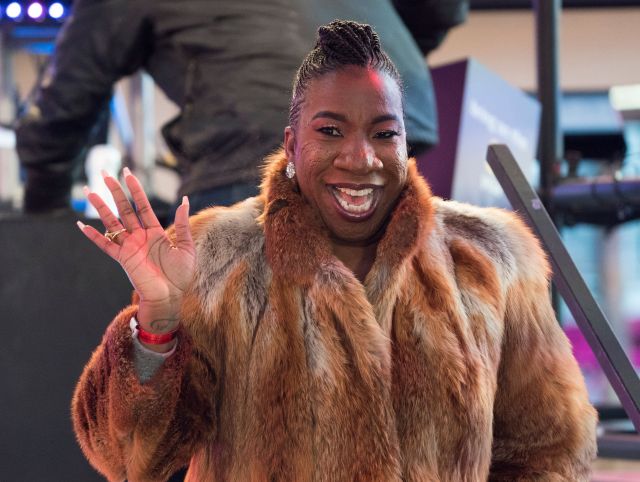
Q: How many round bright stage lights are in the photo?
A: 3